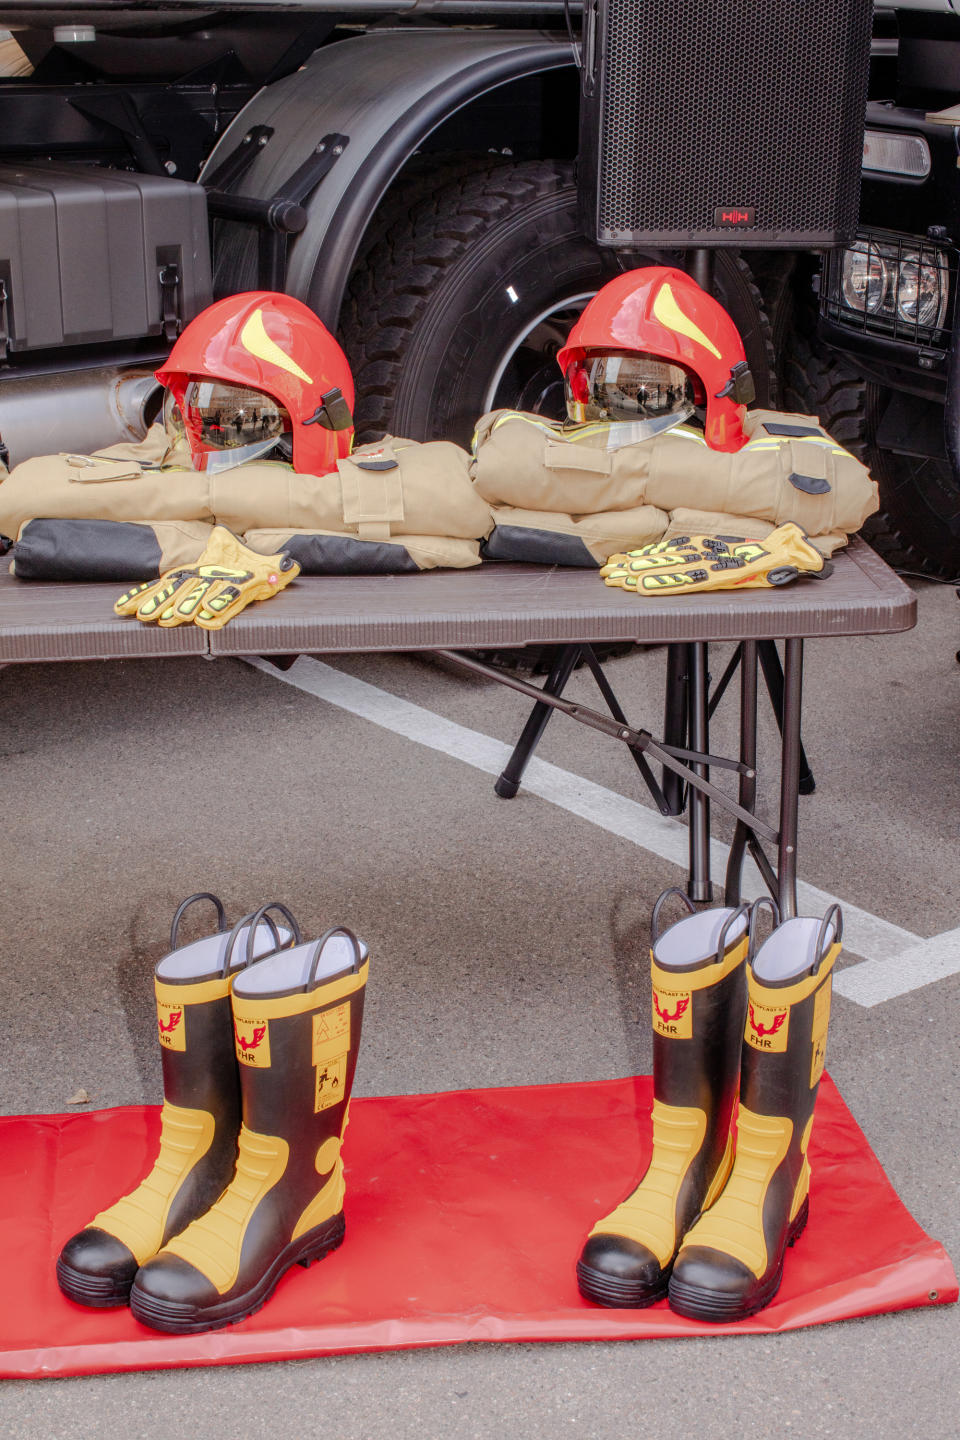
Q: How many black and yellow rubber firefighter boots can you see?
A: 4